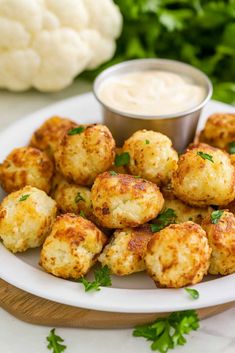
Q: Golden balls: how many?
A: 14